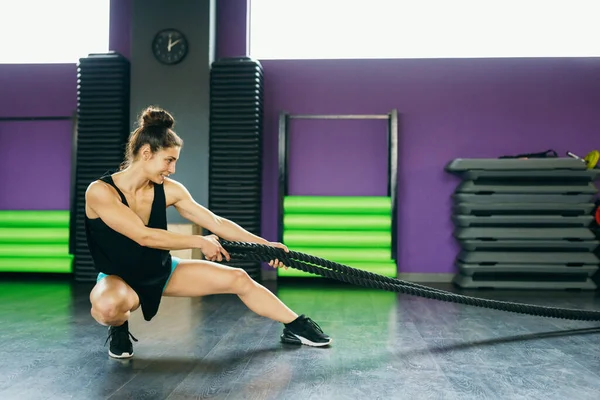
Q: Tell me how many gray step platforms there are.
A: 11